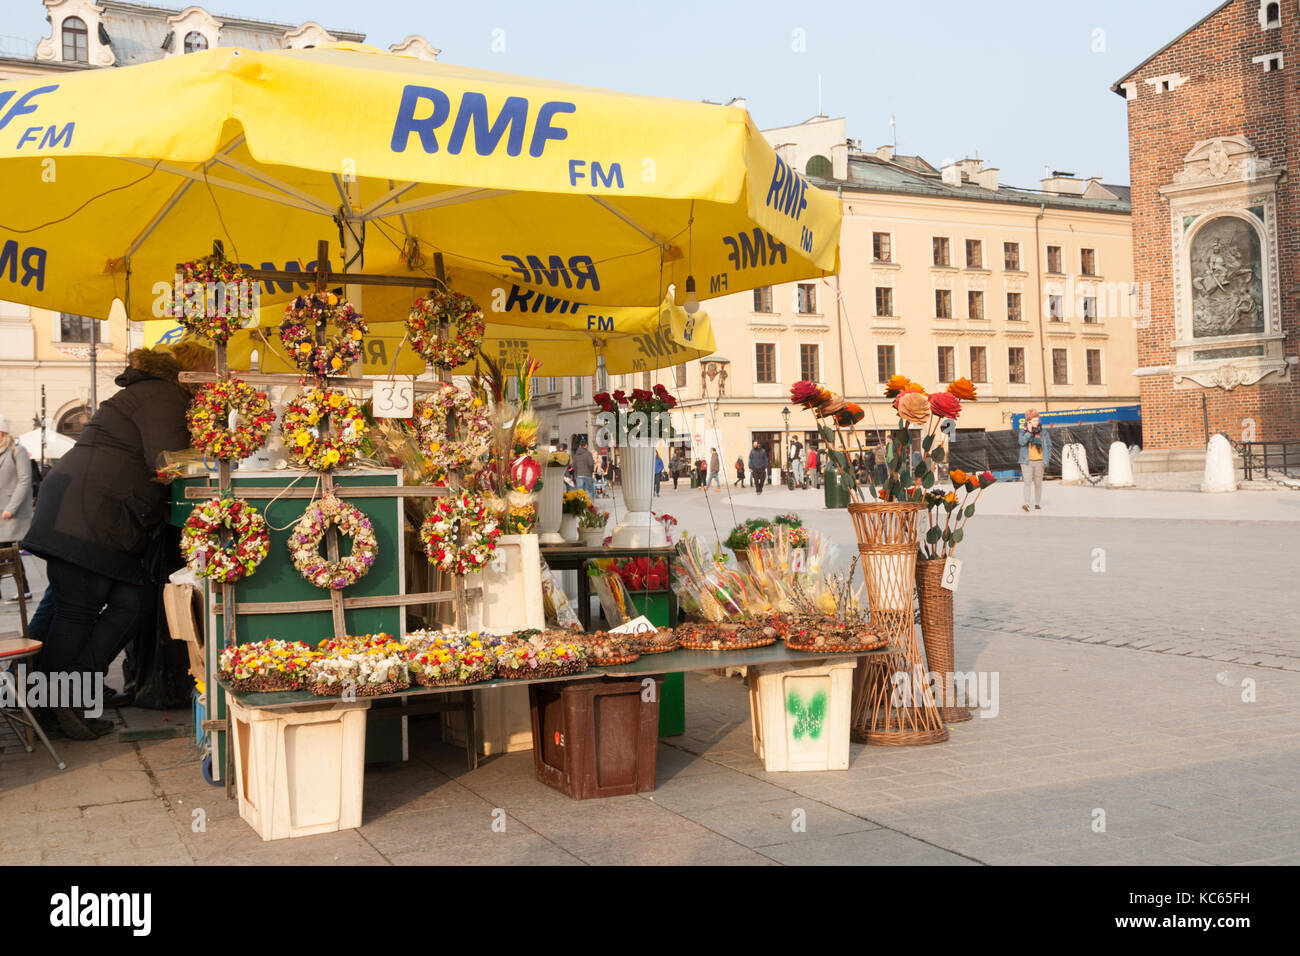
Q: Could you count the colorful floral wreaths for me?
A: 9